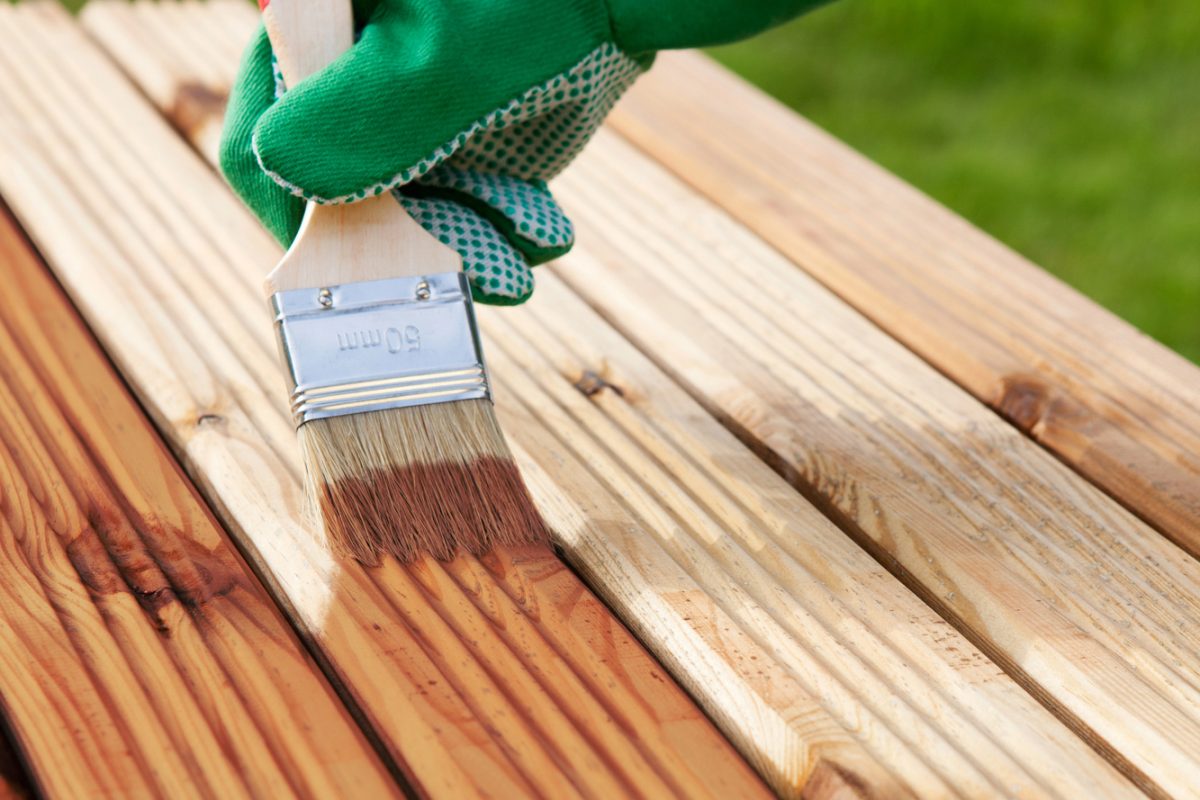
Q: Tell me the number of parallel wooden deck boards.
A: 5